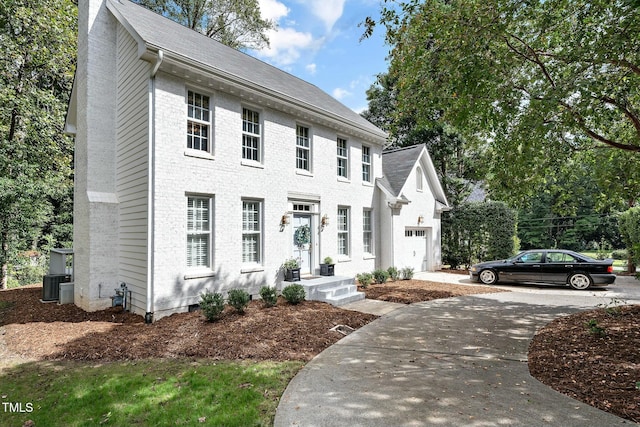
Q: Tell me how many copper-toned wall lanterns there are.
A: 3